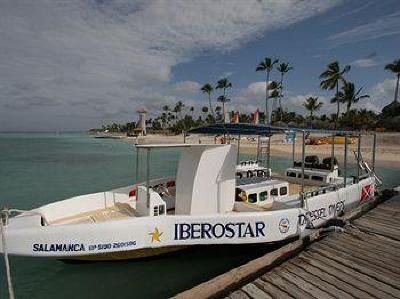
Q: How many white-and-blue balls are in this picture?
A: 0